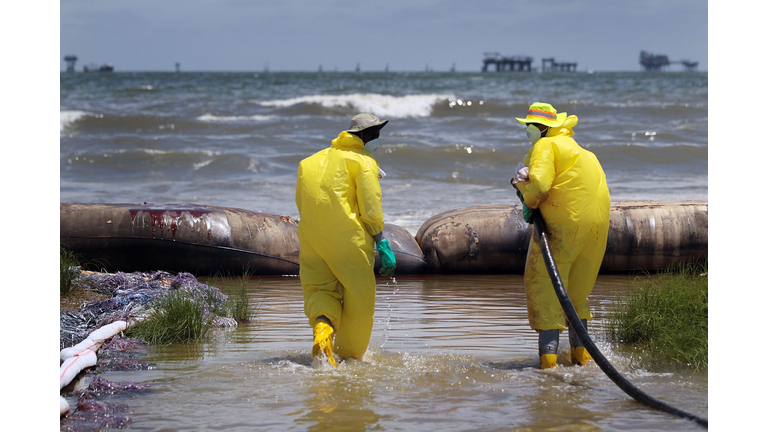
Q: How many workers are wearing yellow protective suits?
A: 2